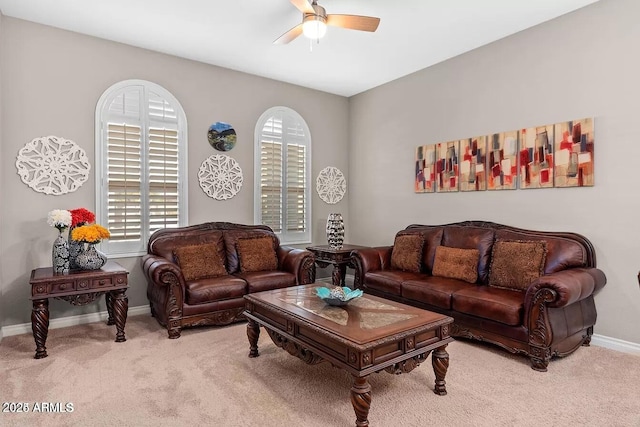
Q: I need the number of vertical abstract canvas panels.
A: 6